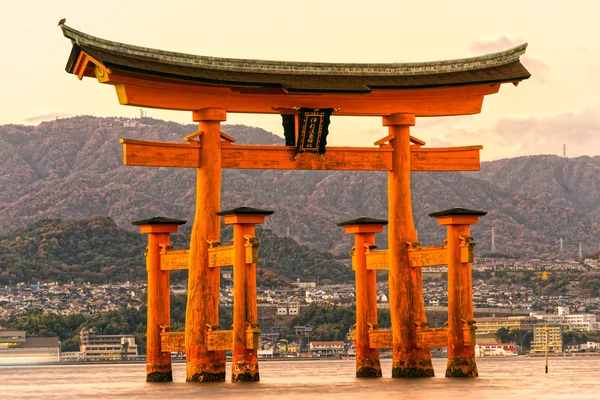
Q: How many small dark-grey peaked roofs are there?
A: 4